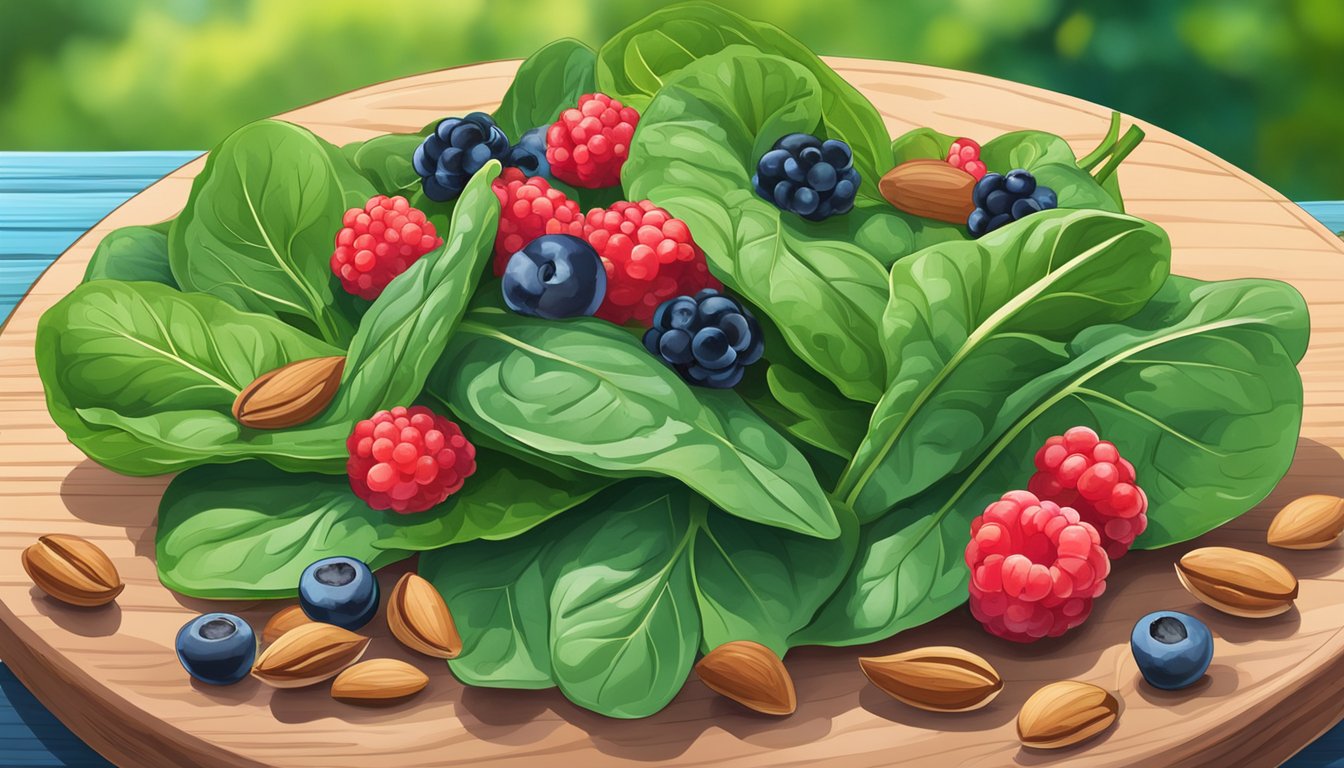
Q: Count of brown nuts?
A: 12